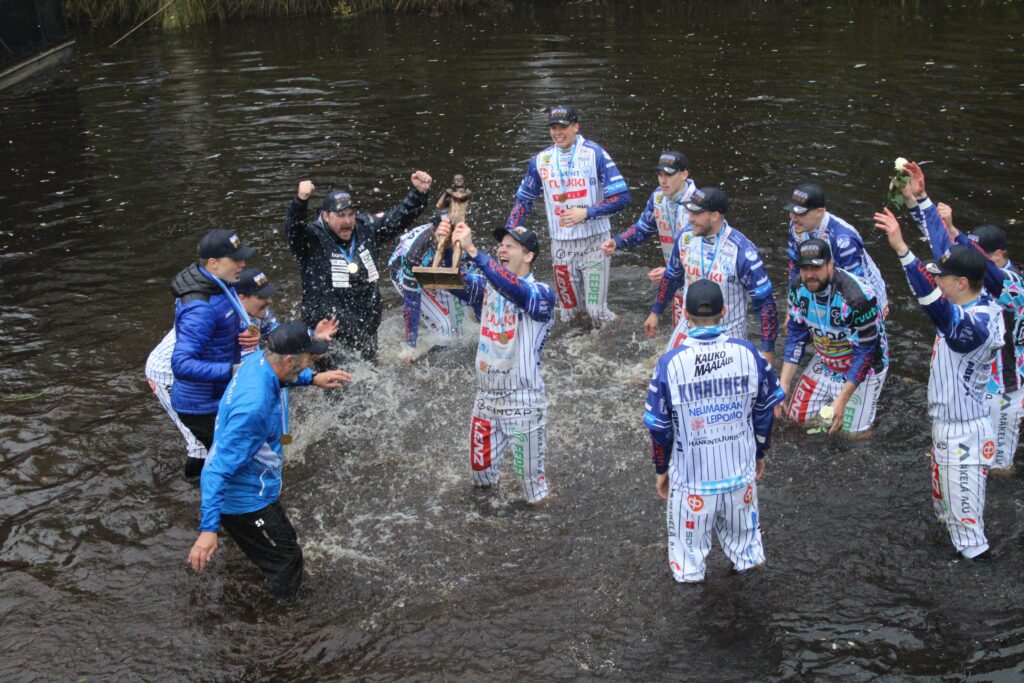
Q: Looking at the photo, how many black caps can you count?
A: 13